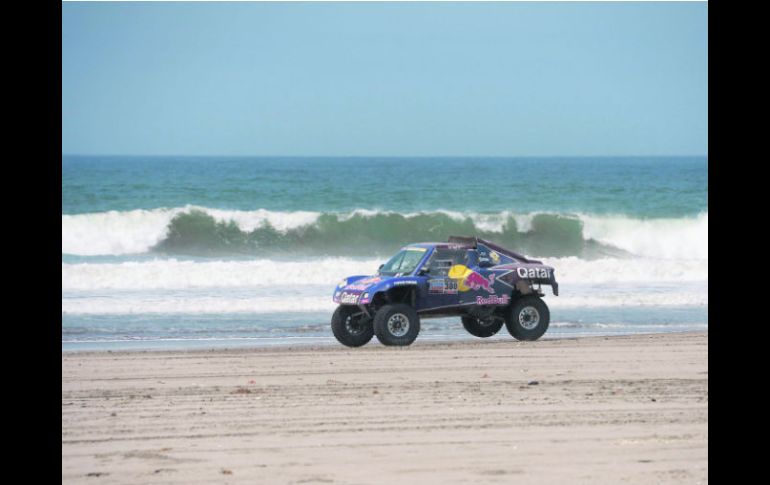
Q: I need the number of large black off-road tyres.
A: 4